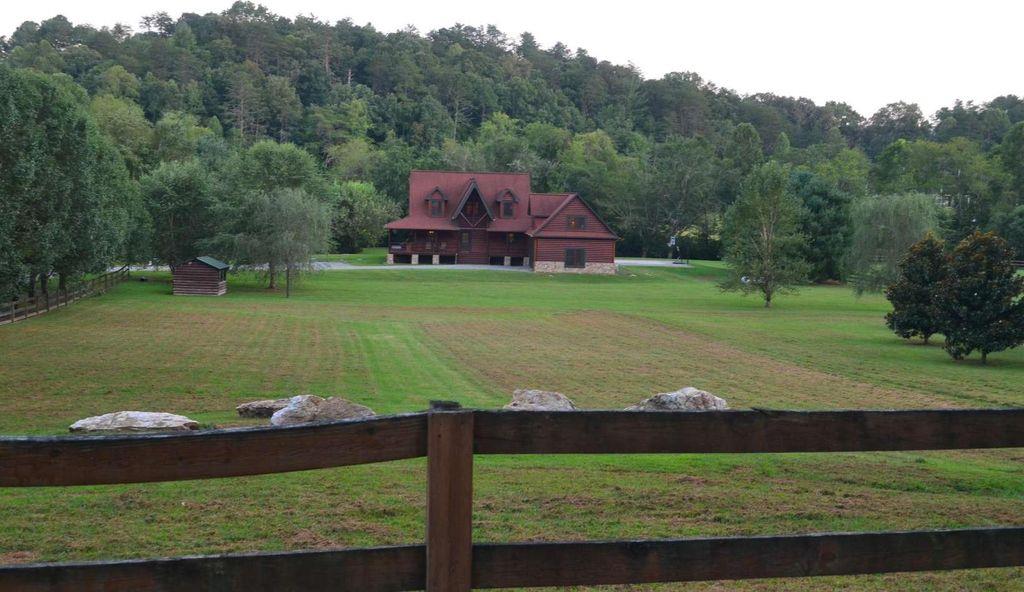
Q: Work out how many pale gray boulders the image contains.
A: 5